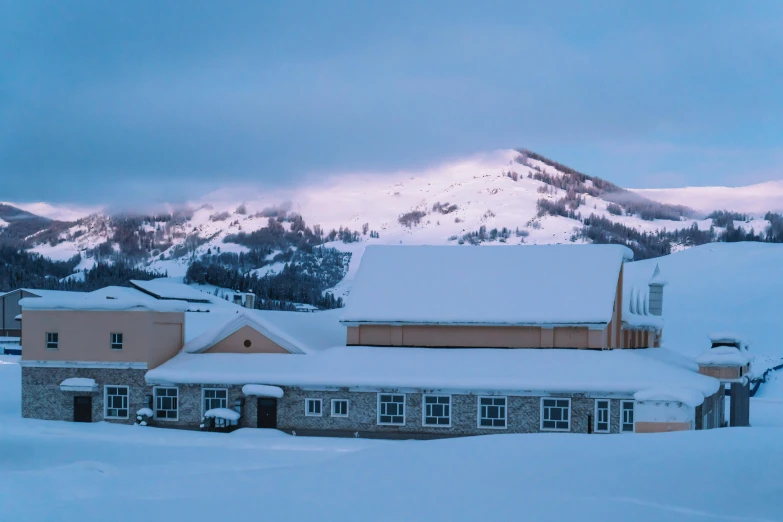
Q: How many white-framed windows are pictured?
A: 13